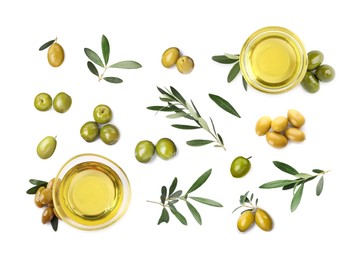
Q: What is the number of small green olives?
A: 12